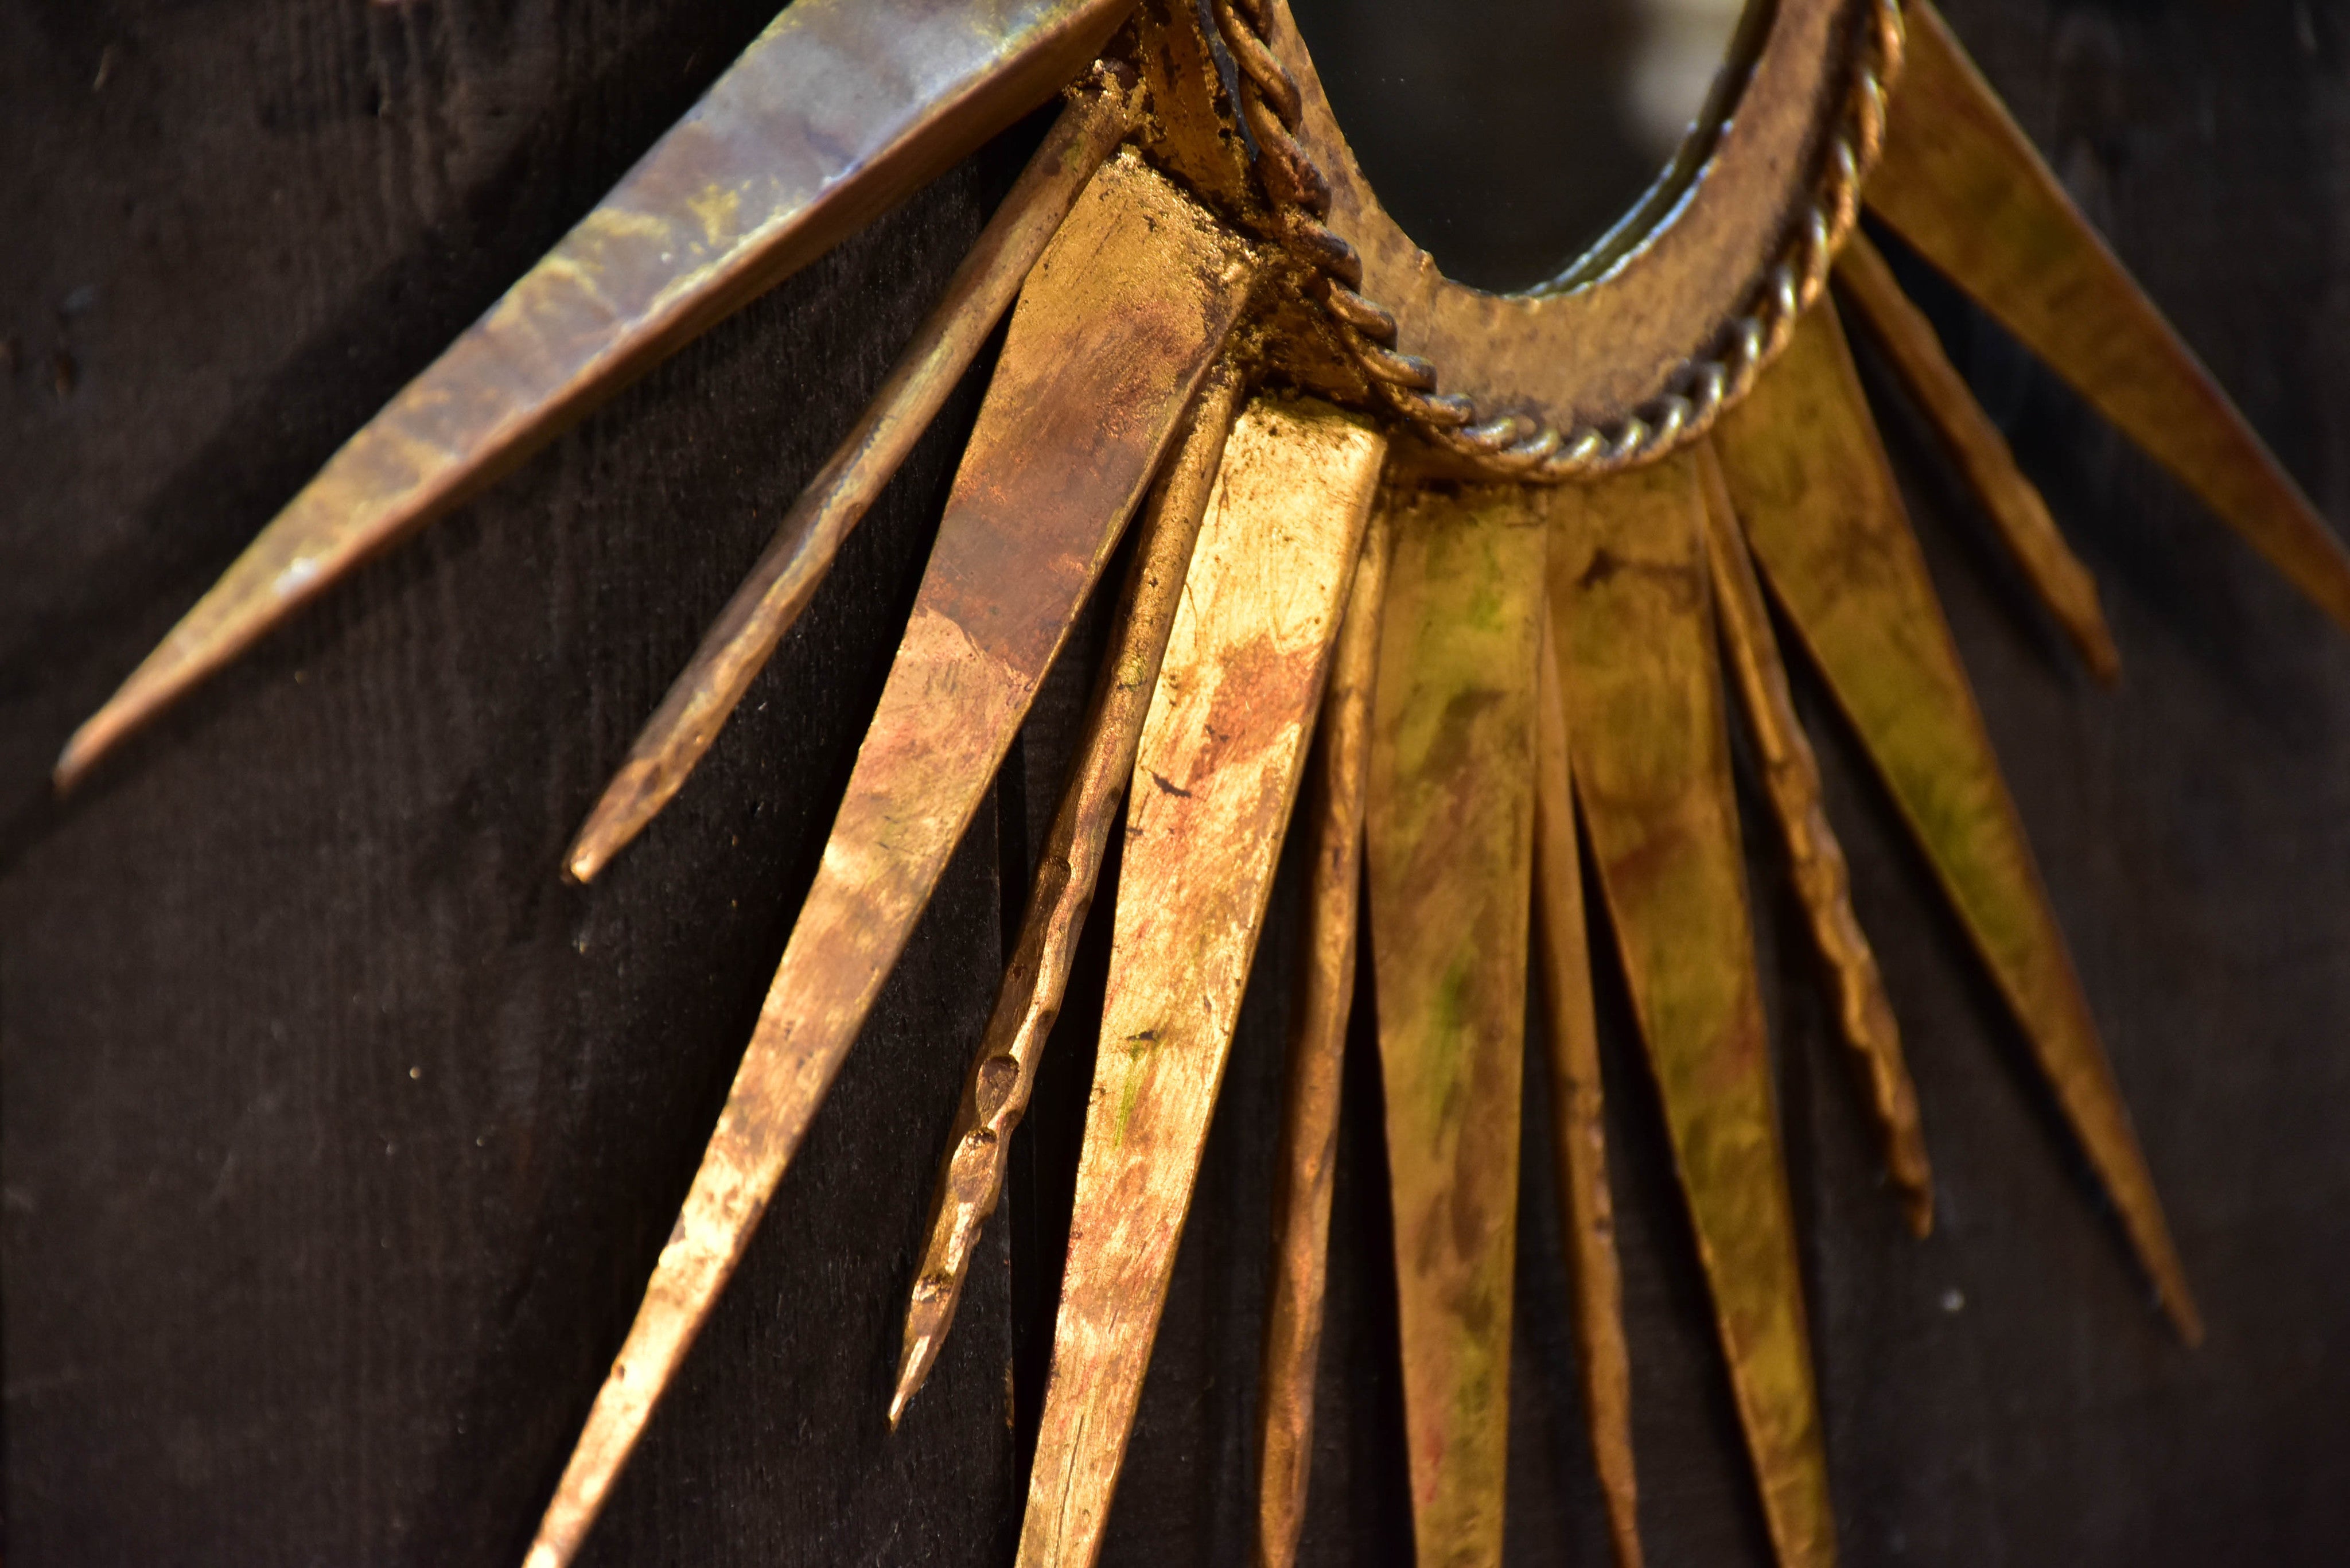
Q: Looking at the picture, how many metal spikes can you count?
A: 13